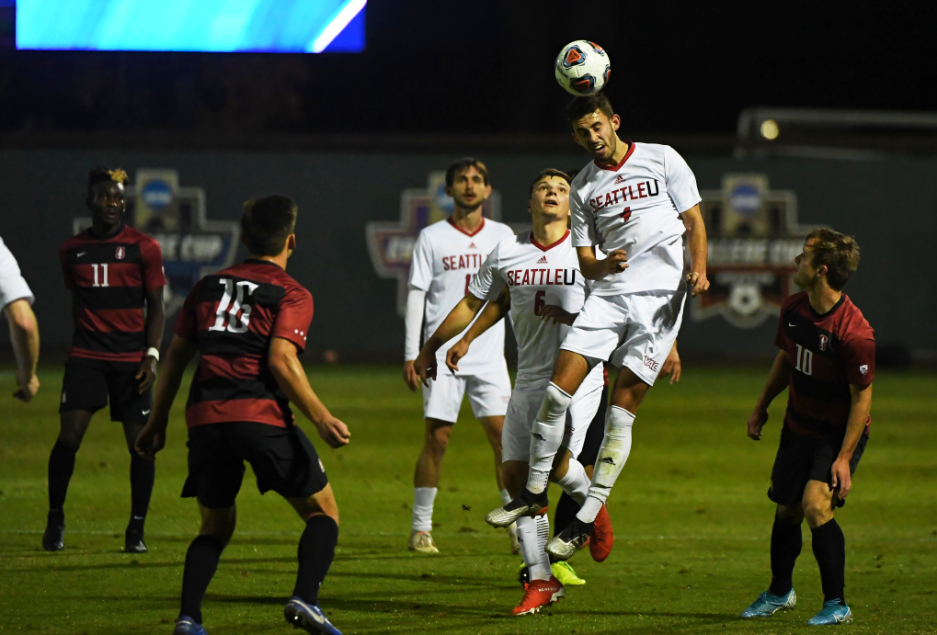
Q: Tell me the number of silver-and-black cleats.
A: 2